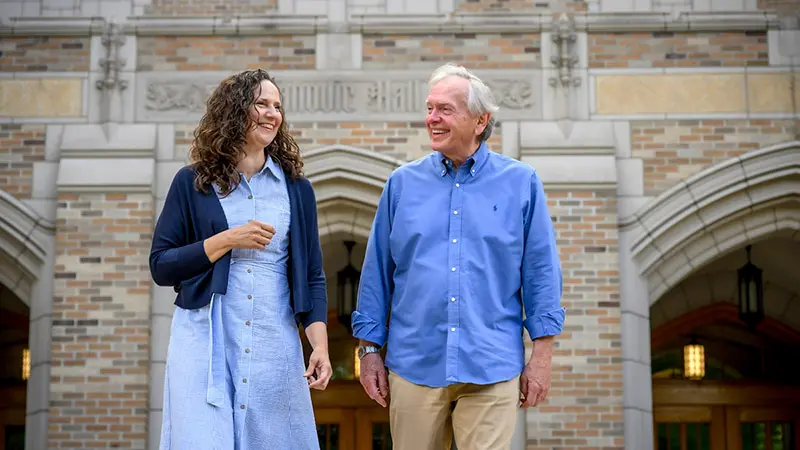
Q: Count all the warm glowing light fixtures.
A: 3